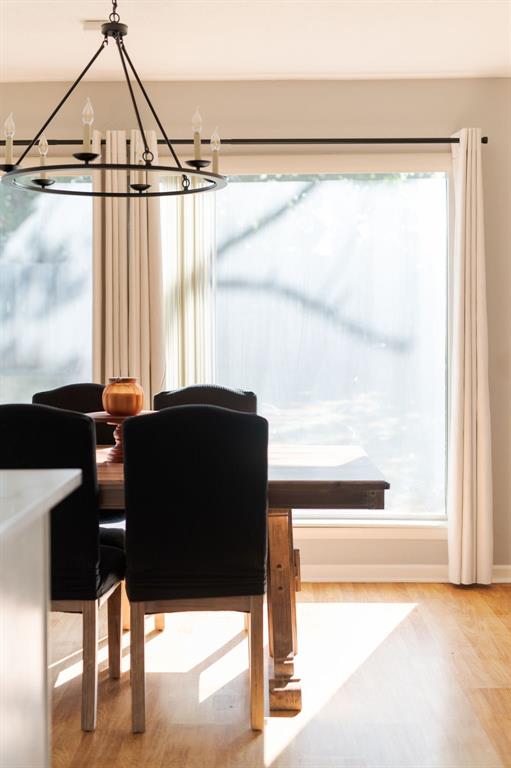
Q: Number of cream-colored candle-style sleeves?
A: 6